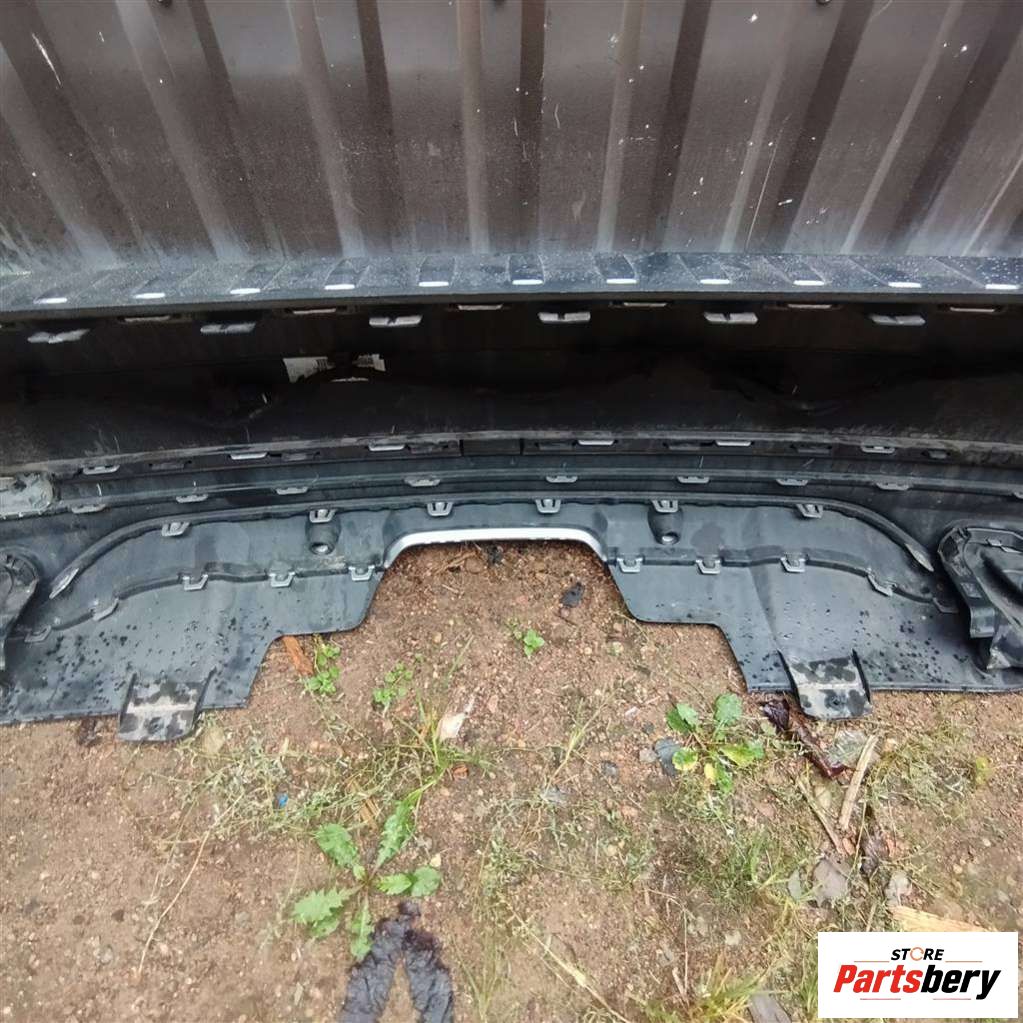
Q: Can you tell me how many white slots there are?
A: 11